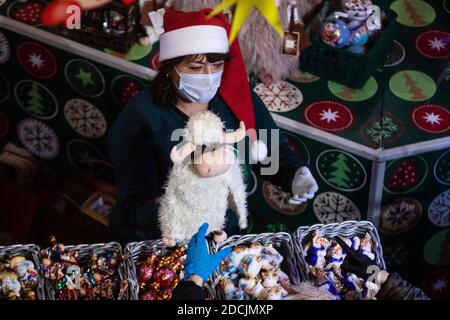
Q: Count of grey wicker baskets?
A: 5